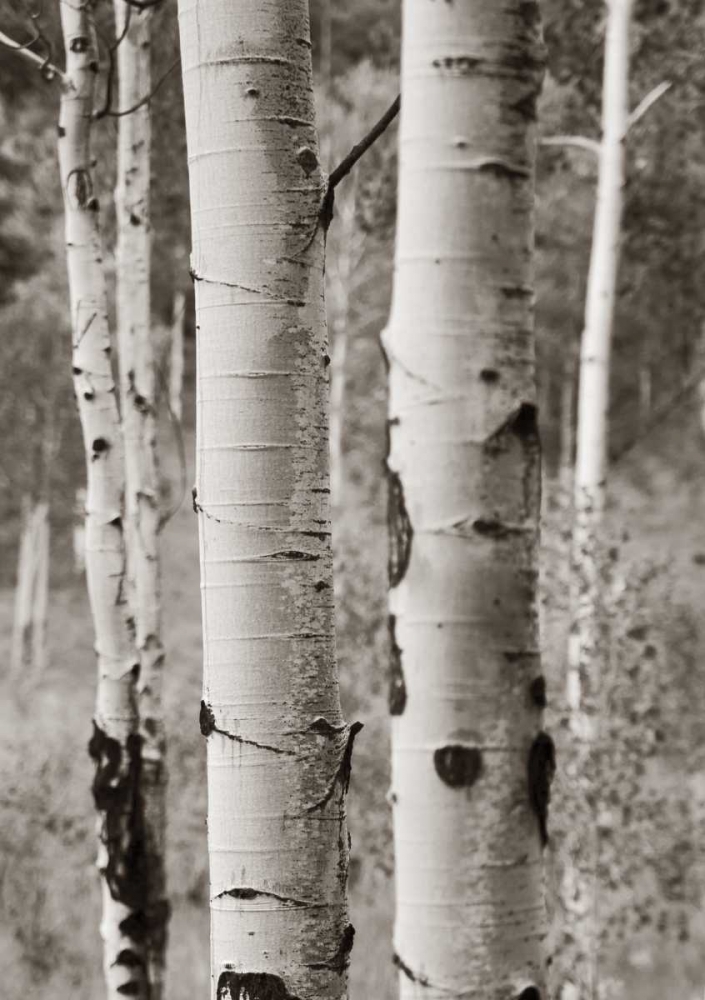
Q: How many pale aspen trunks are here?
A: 5